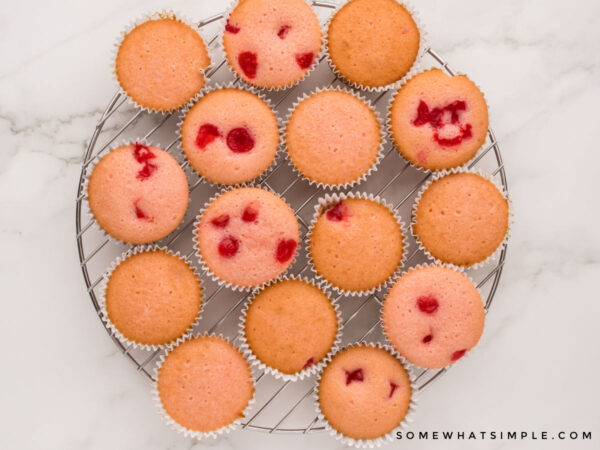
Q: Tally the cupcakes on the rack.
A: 15